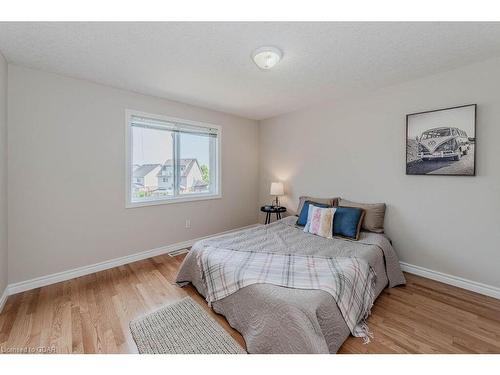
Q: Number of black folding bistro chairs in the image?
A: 0